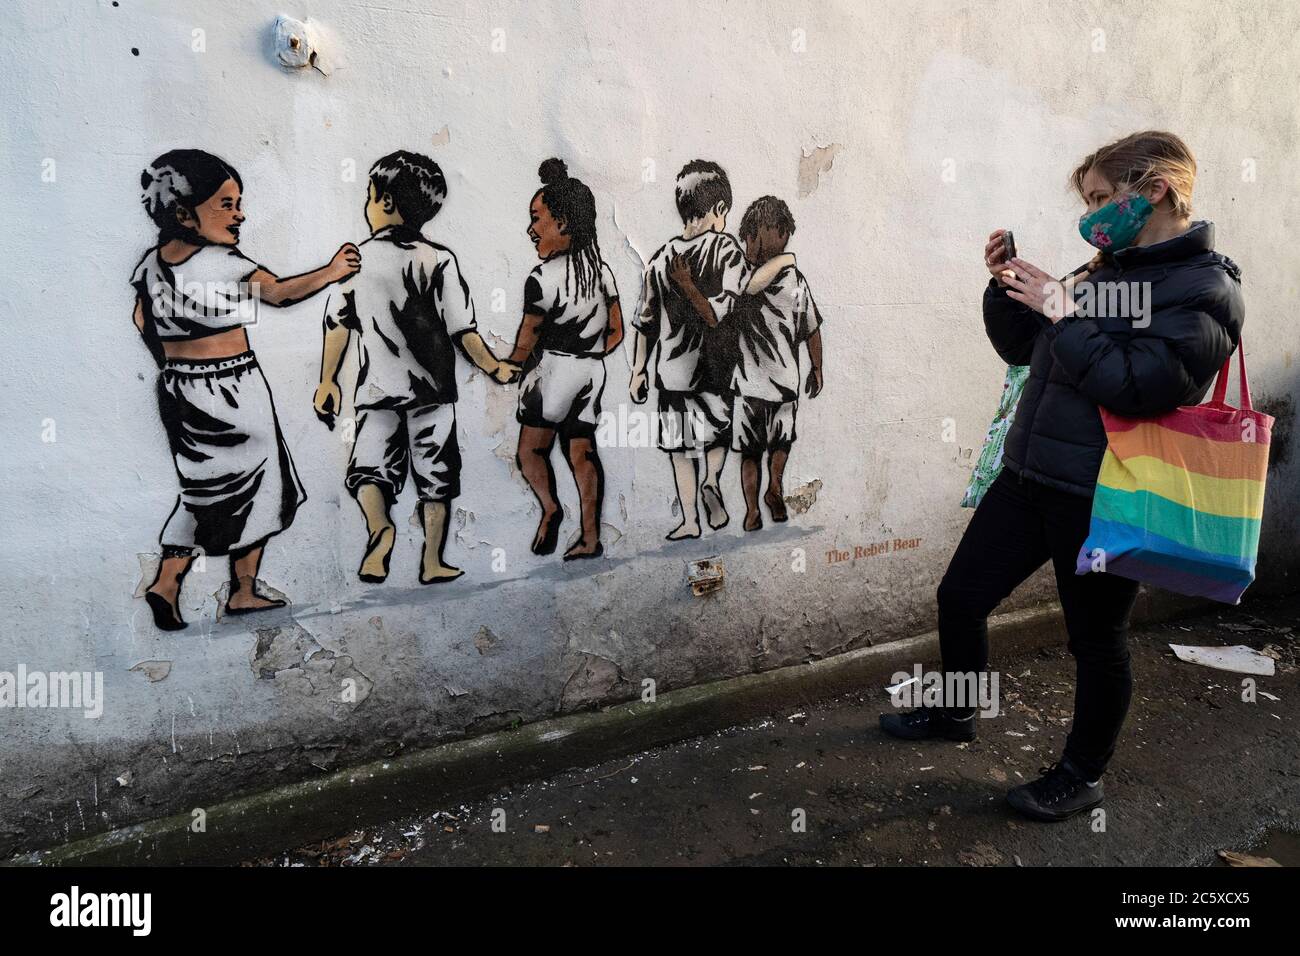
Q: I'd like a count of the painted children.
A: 5